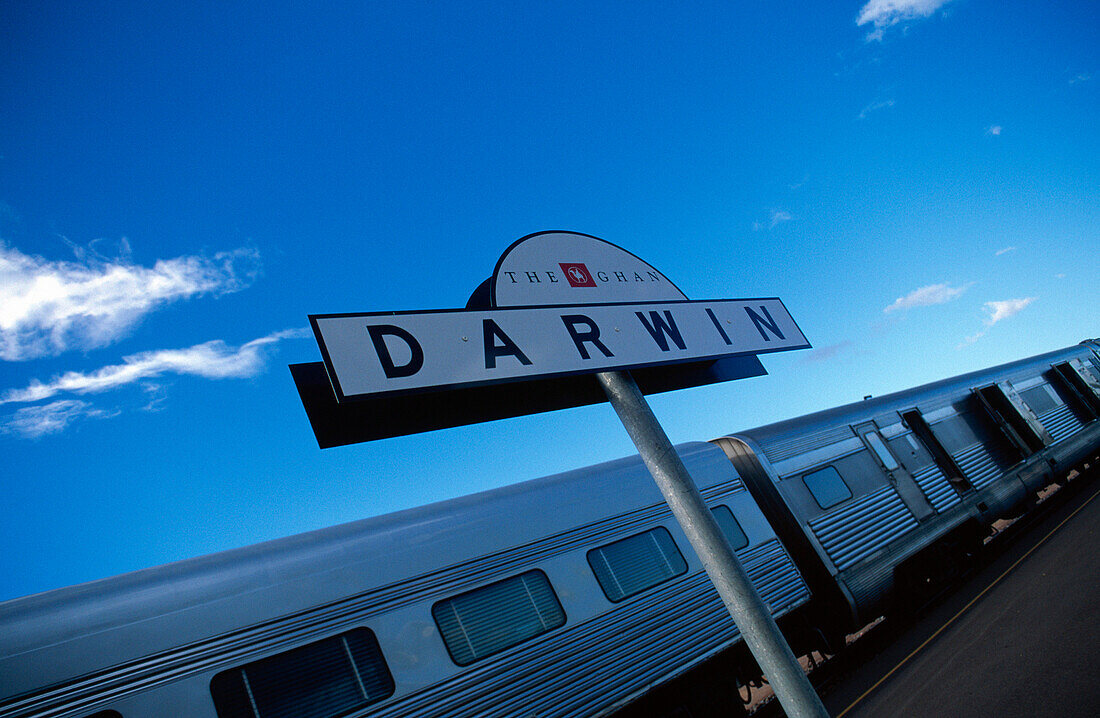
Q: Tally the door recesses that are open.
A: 3